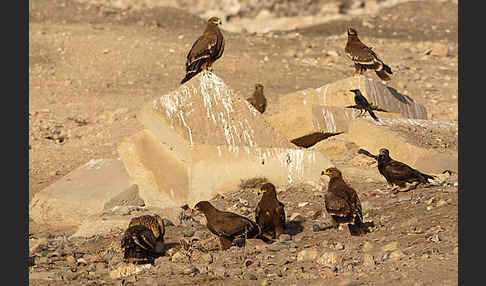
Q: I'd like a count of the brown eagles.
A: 8